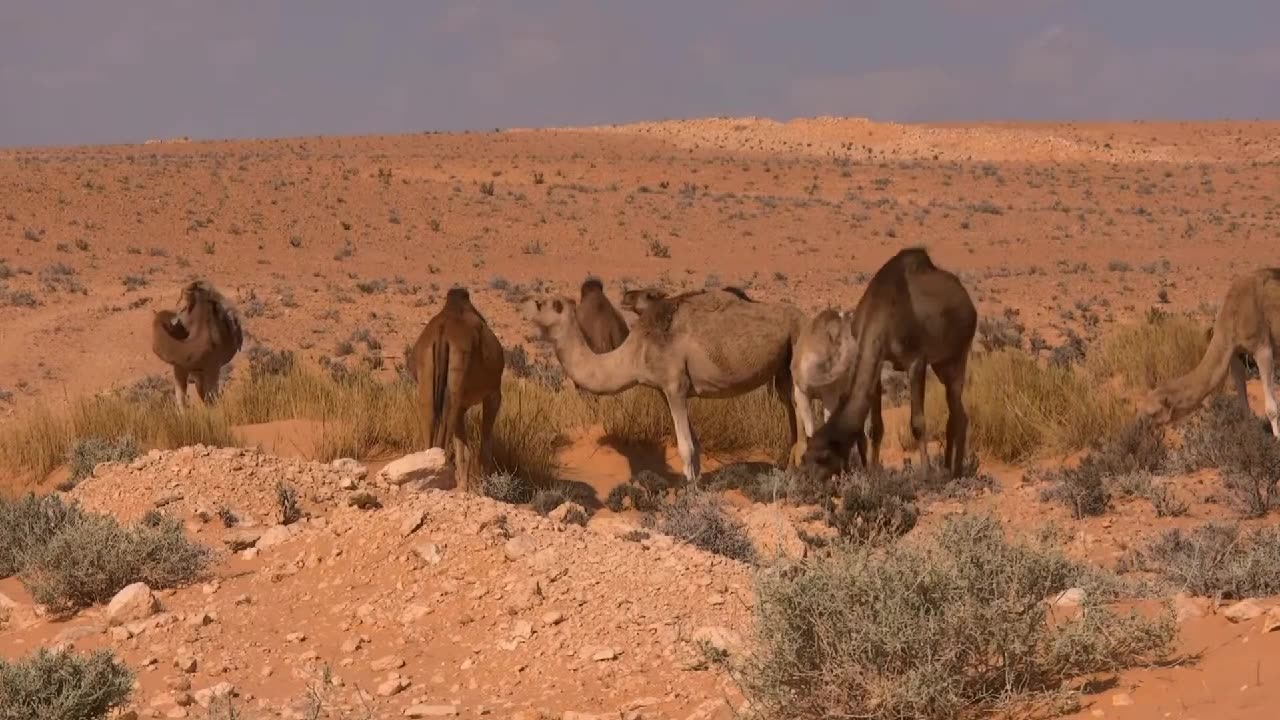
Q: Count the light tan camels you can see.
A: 3